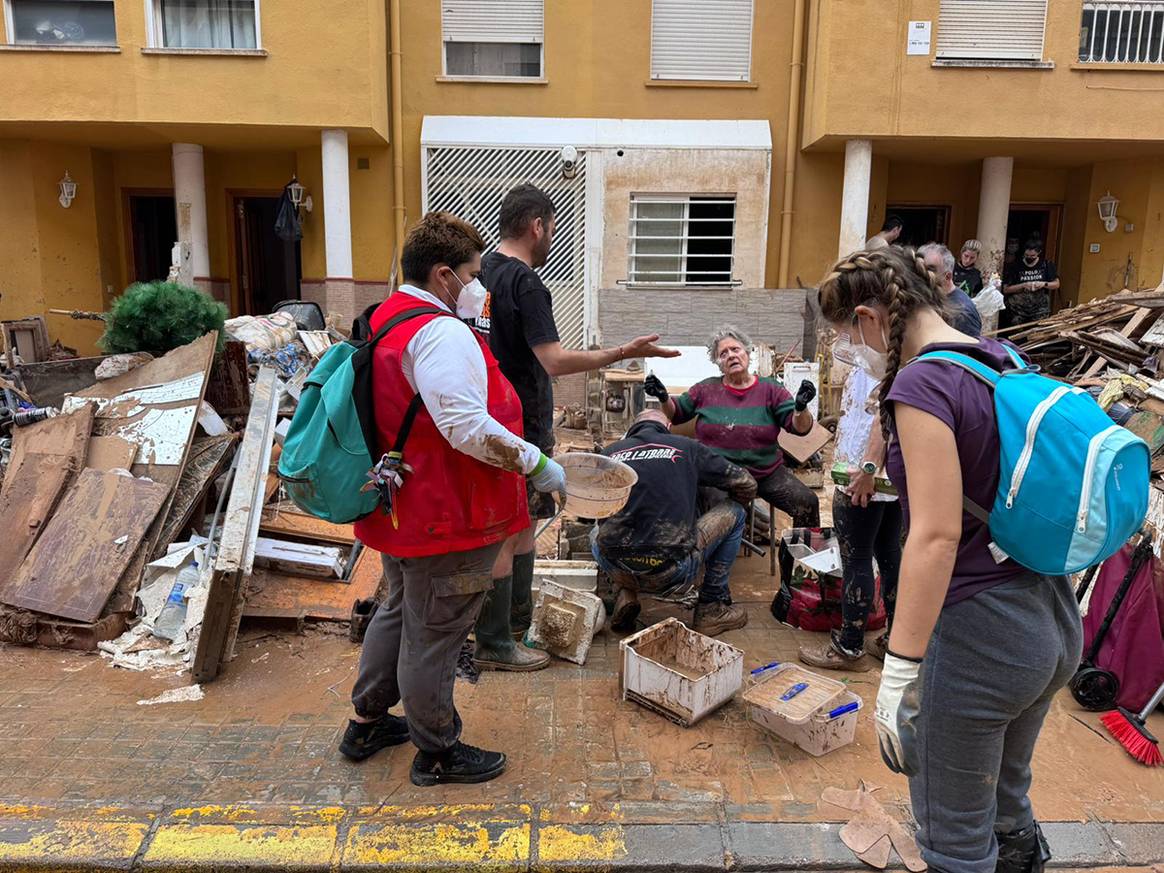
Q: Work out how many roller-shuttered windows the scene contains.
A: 3